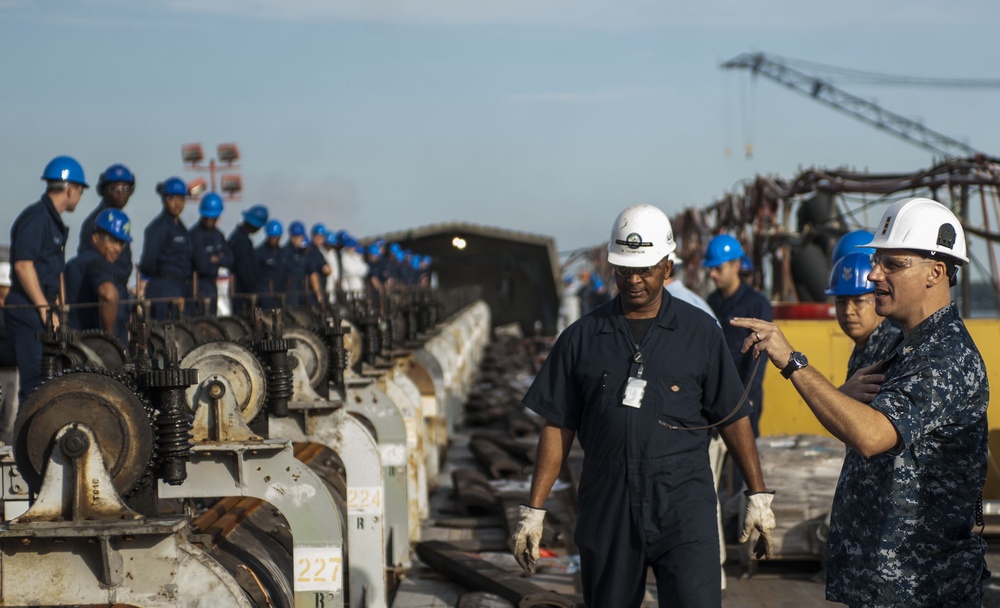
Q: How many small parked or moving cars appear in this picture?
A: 0